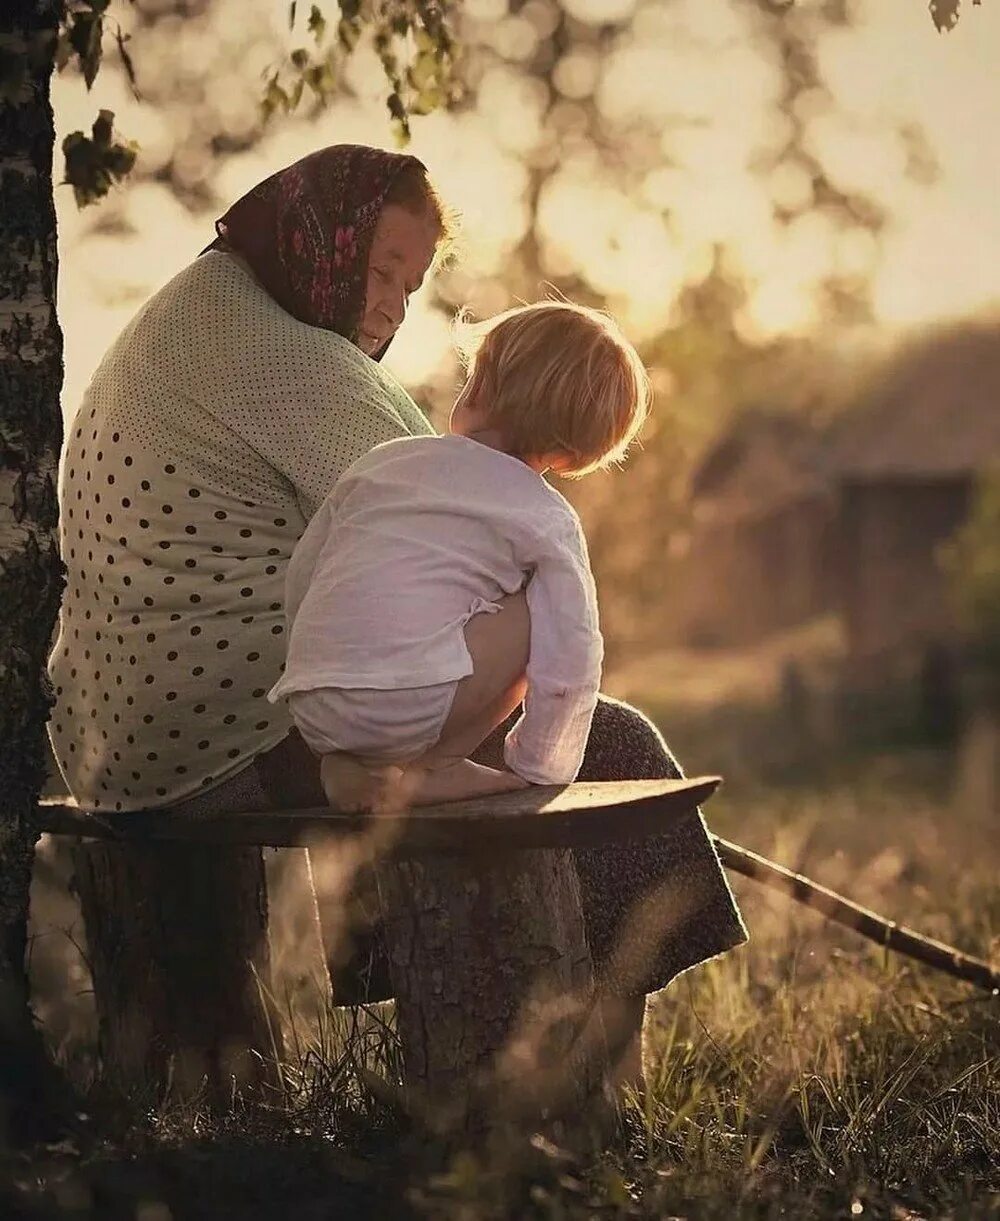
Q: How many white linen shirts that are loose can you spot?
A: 1